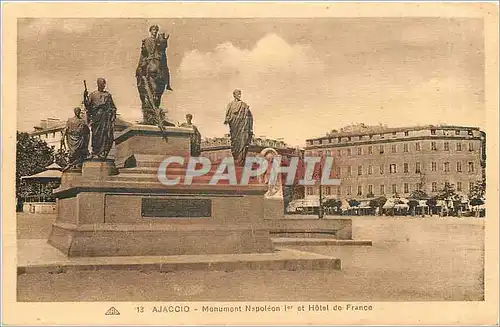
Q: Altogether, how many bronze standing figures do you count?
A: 4